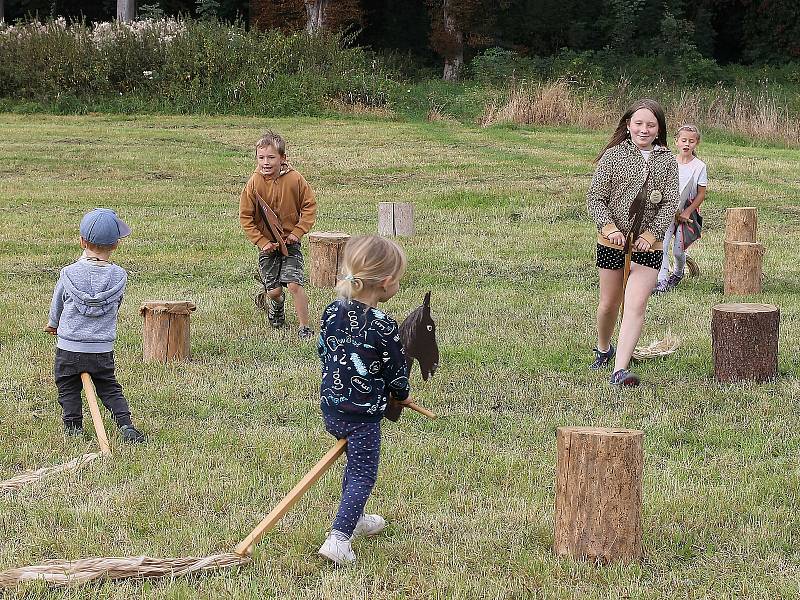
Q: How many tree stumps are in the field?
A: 7